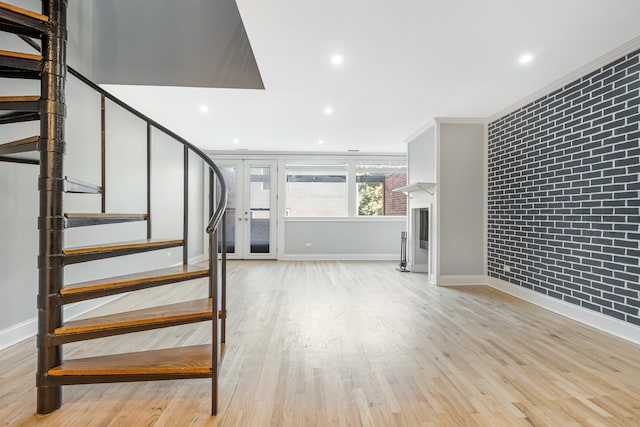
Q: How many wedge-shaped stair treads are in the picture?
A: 10